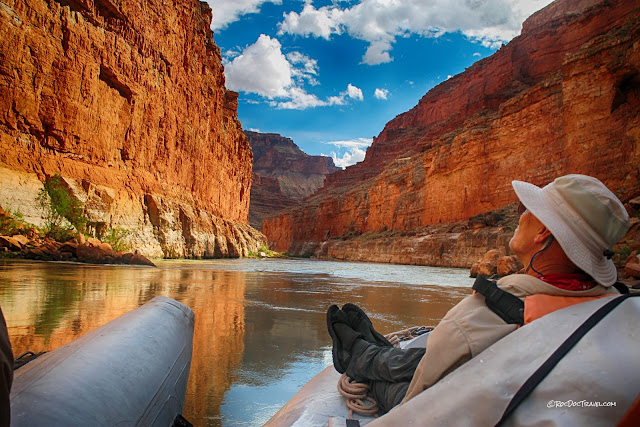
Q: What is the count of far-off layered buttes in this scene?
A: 1